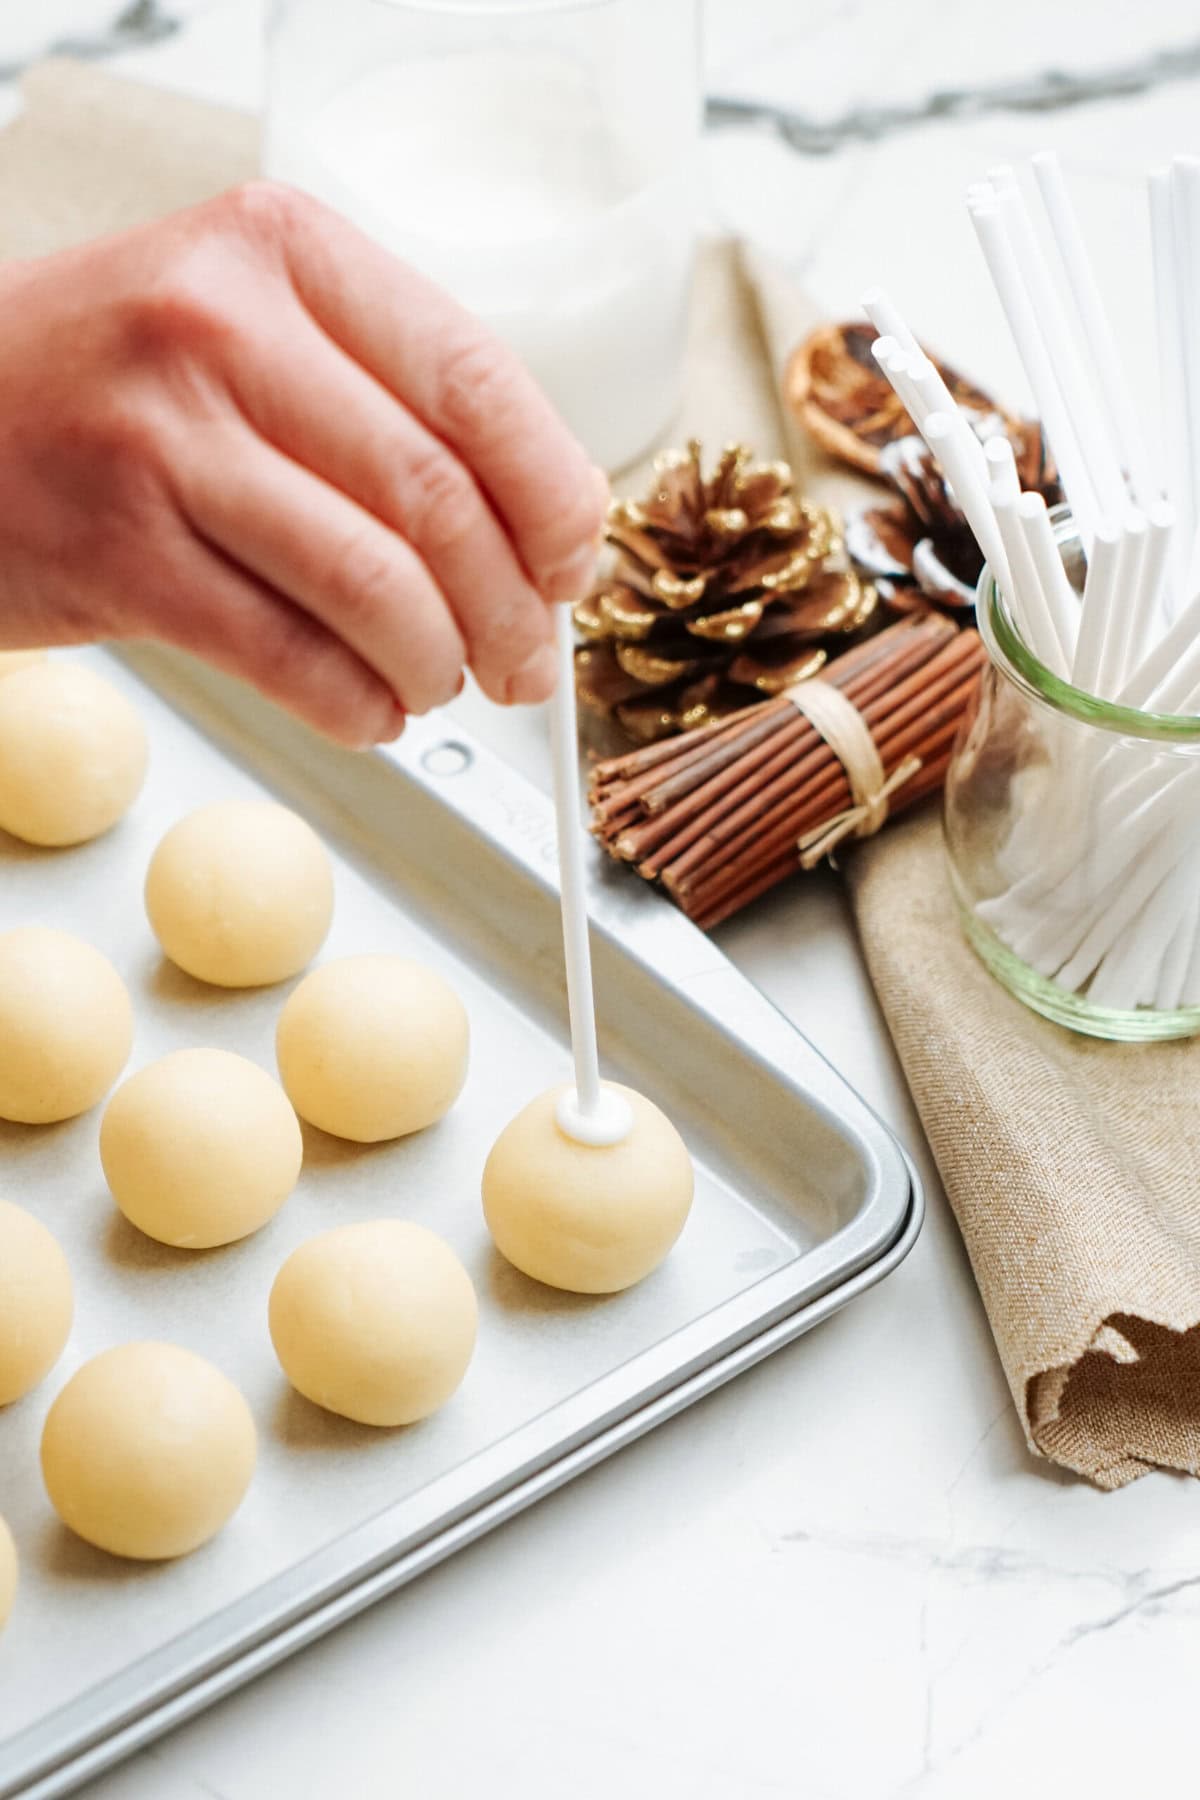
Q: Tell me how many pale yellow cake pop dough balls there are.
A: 11